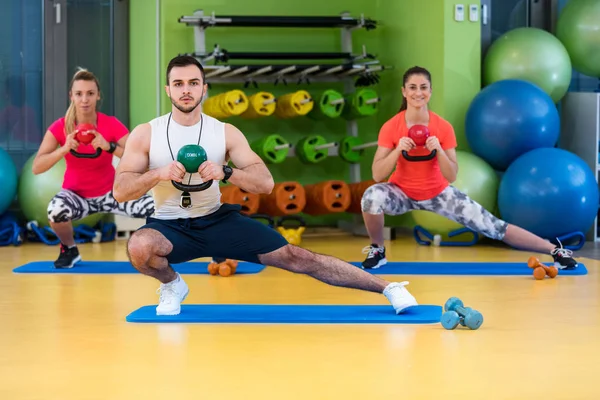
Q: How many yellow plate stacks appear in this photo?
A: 3